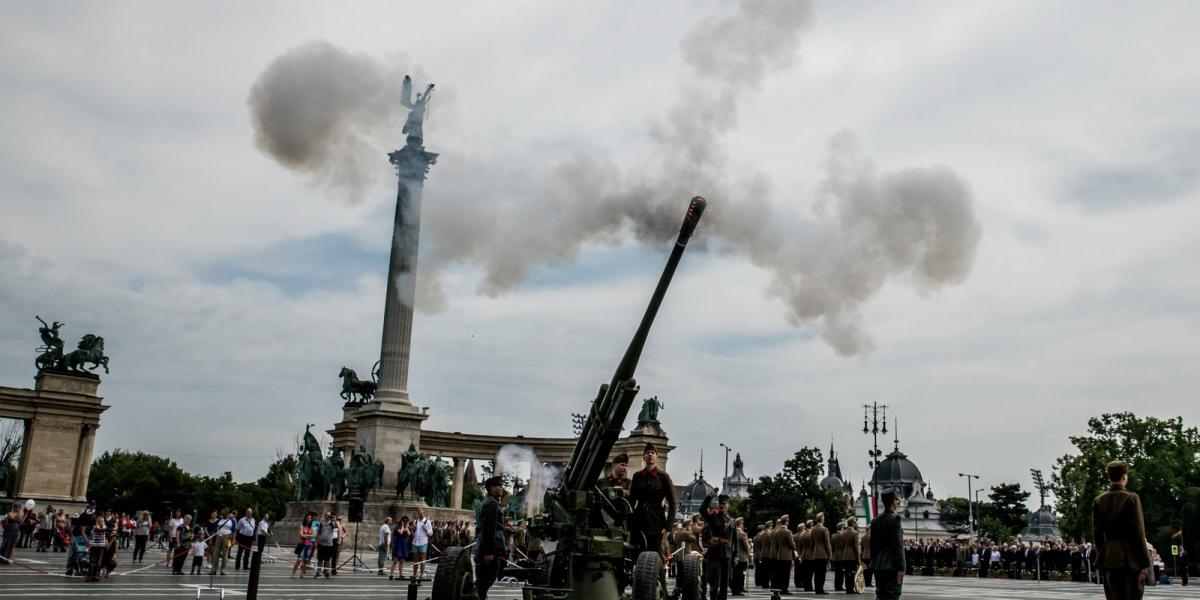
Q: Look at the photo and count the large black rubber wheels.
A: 3